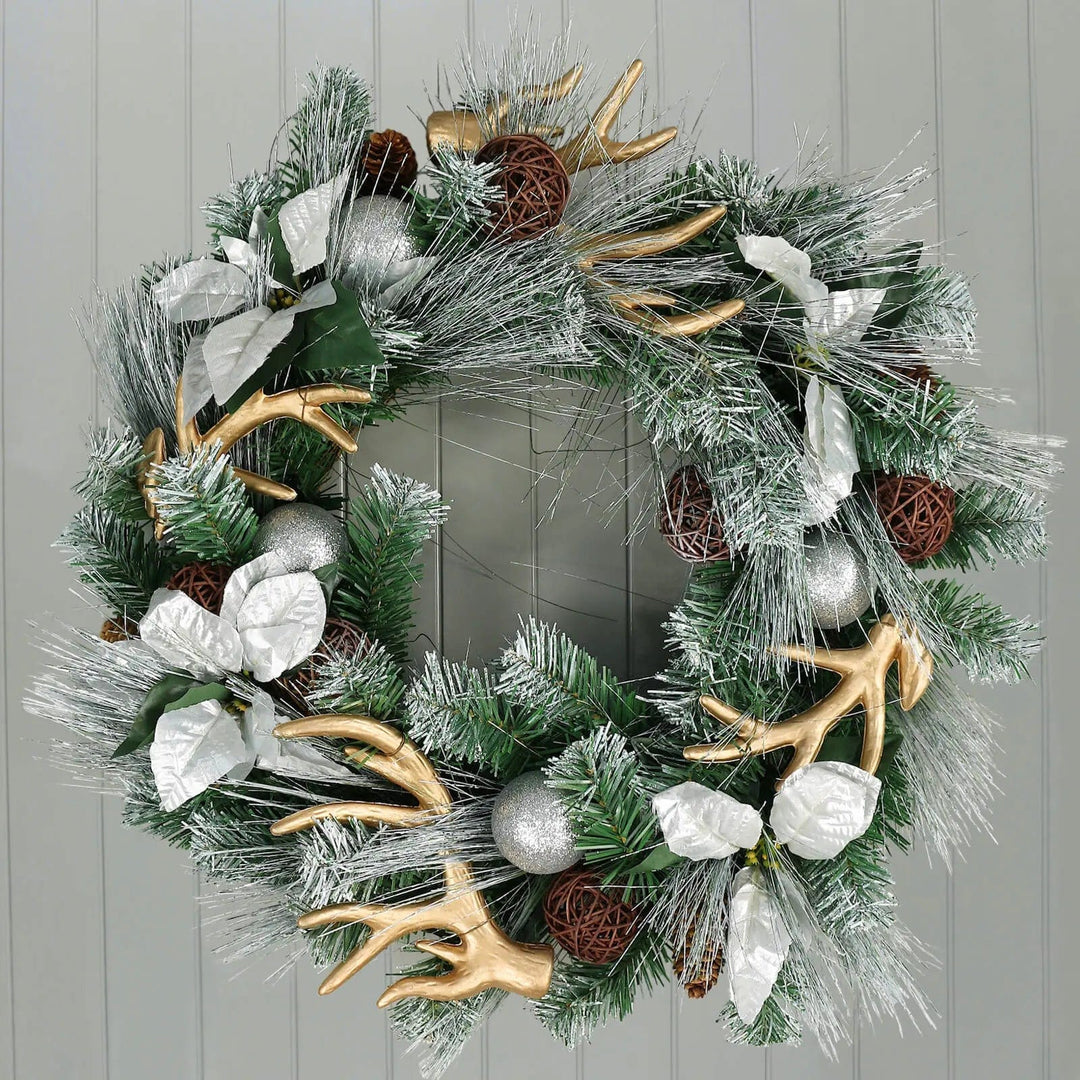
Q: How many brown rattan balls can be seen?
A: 6